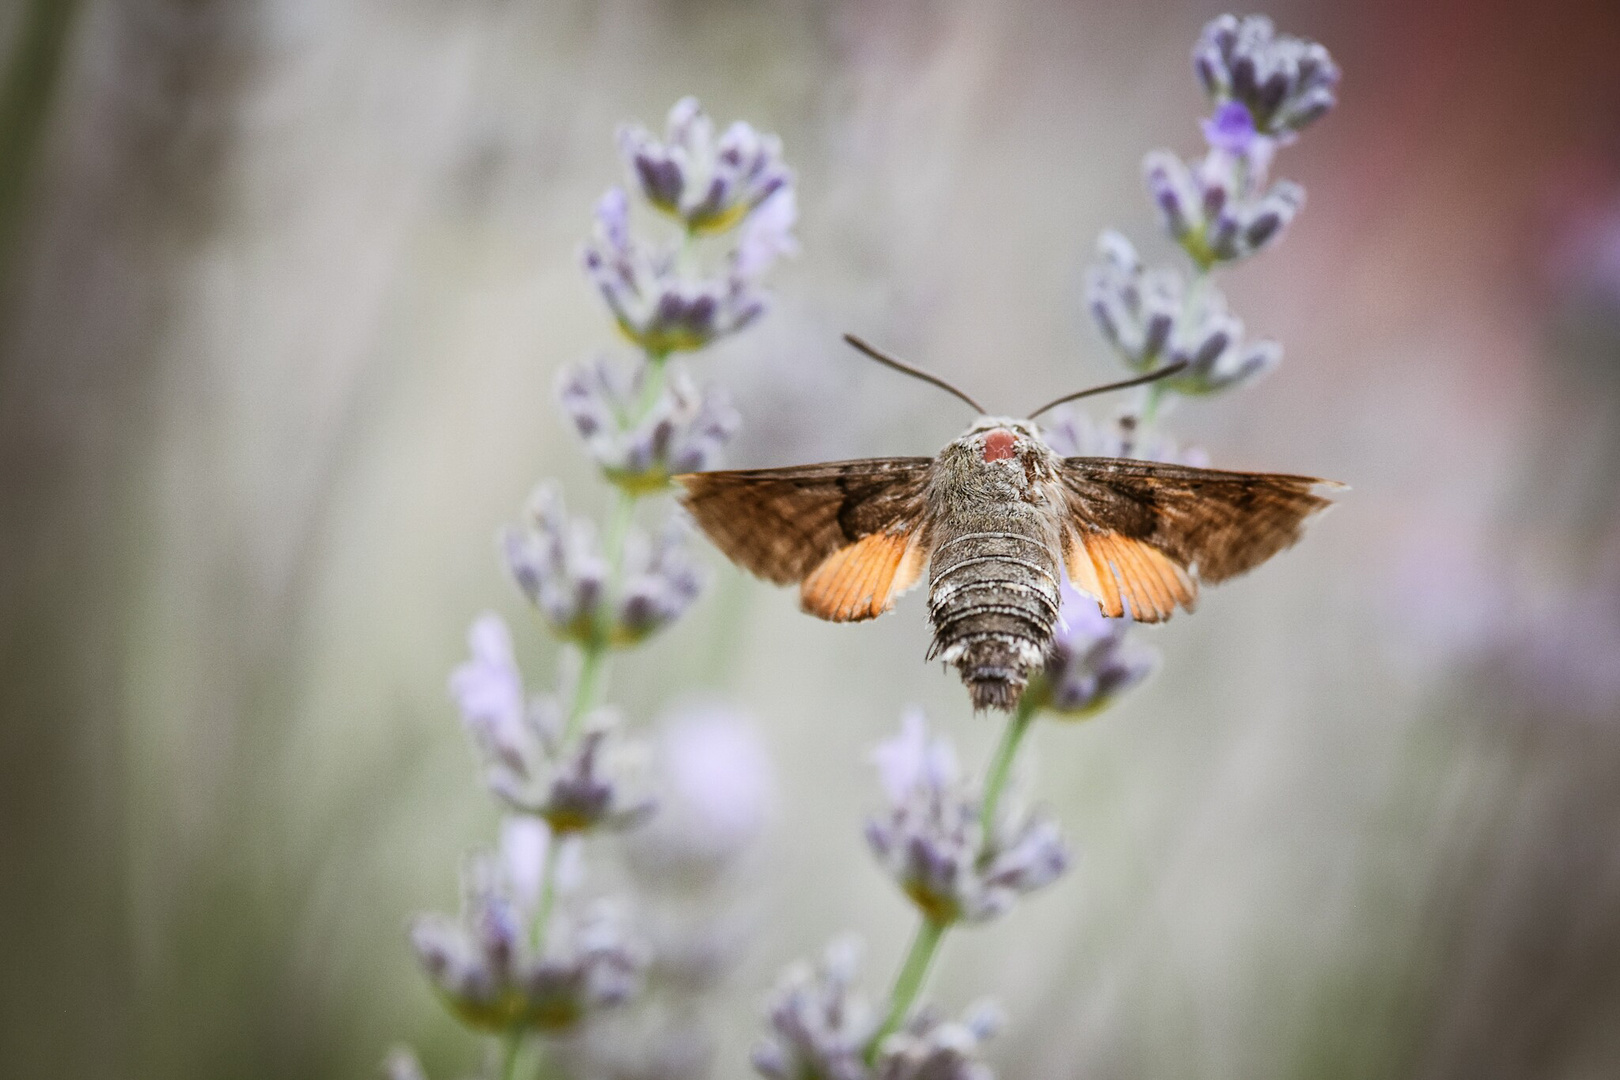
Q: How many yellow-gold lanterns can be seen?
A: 0